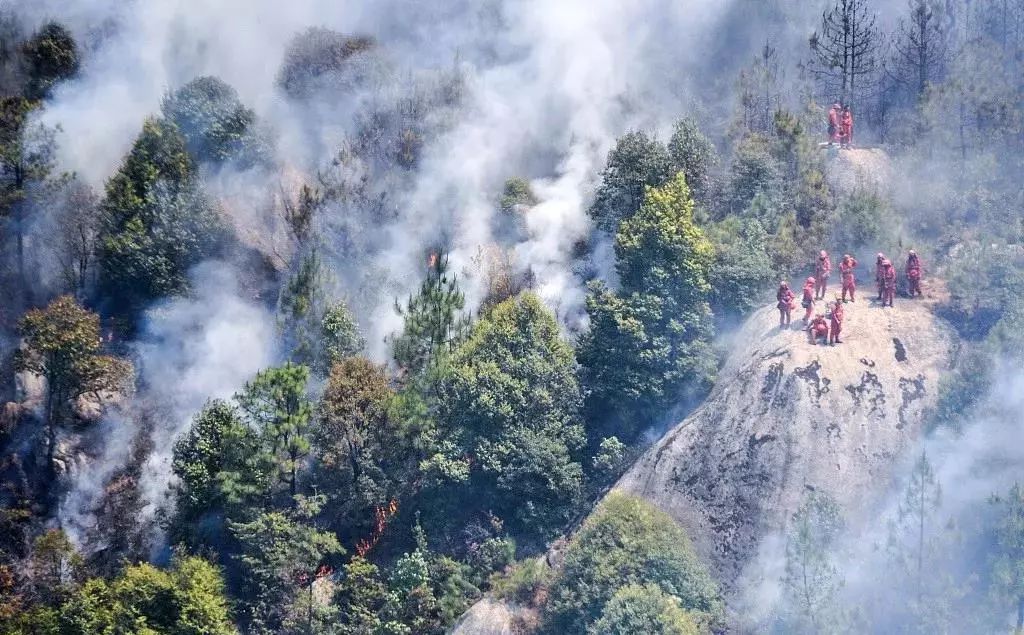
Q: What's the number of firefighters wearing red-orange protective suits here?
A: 11